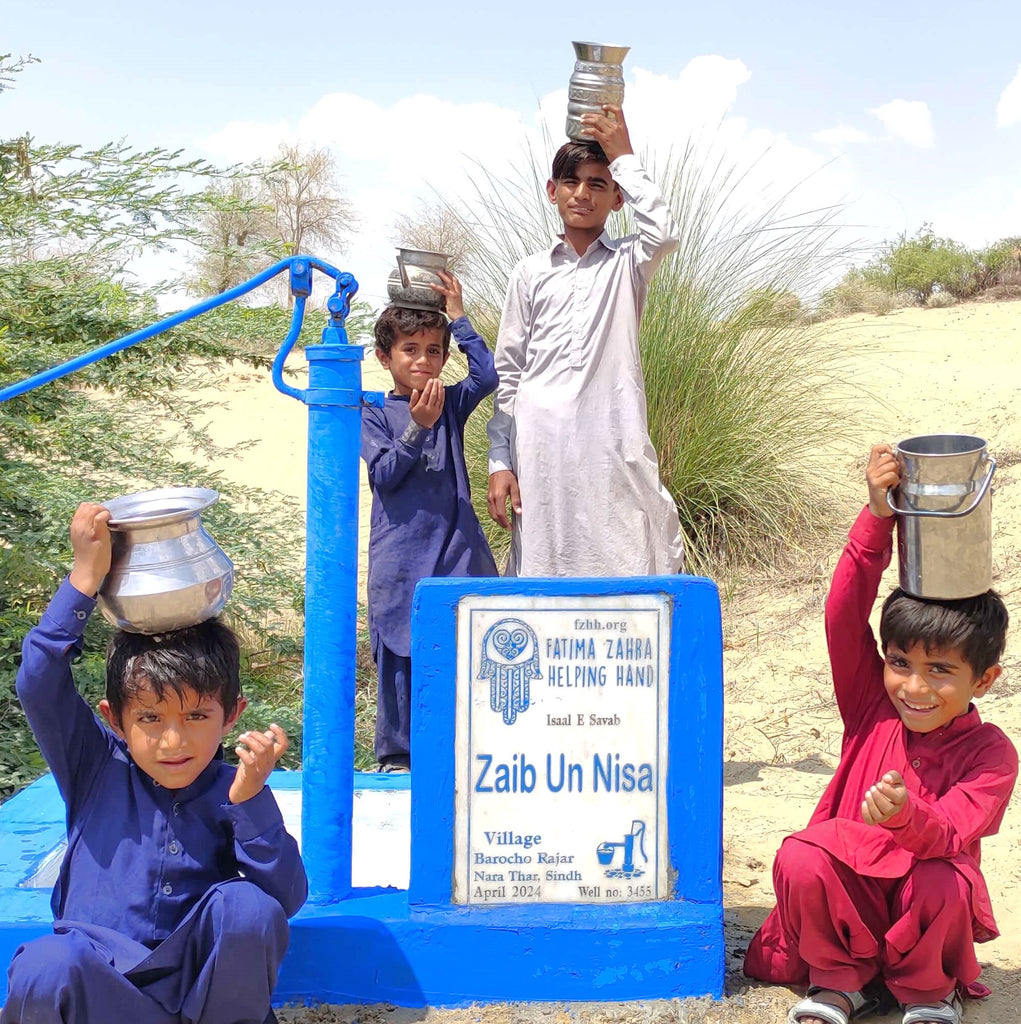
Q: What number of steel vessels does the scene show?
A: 4